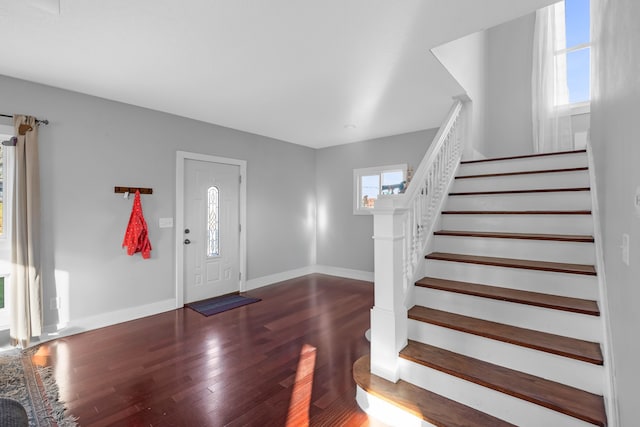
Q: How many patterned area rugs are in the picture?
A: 1